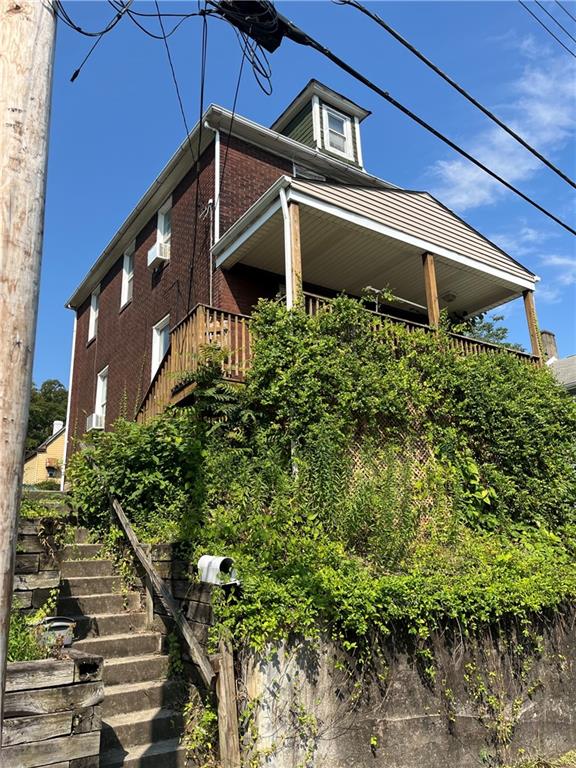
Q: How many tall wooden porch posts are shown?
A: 3